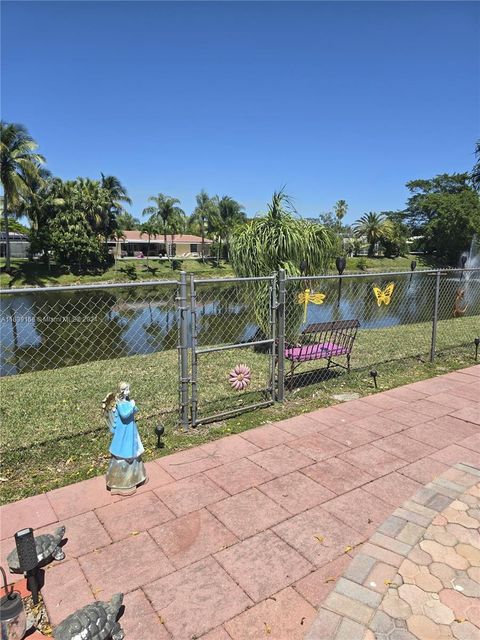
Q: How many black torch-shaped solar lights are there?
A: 4